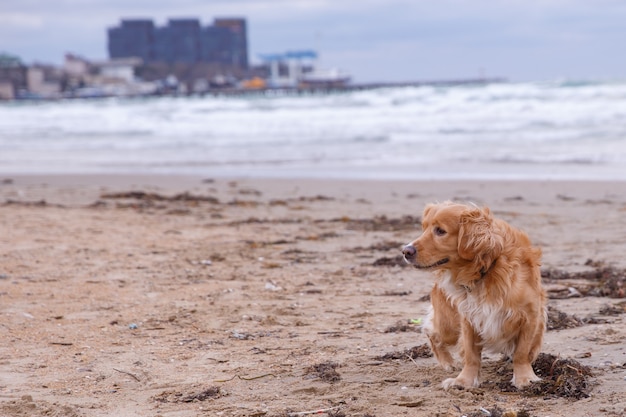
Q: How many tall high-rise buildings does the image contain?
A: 3